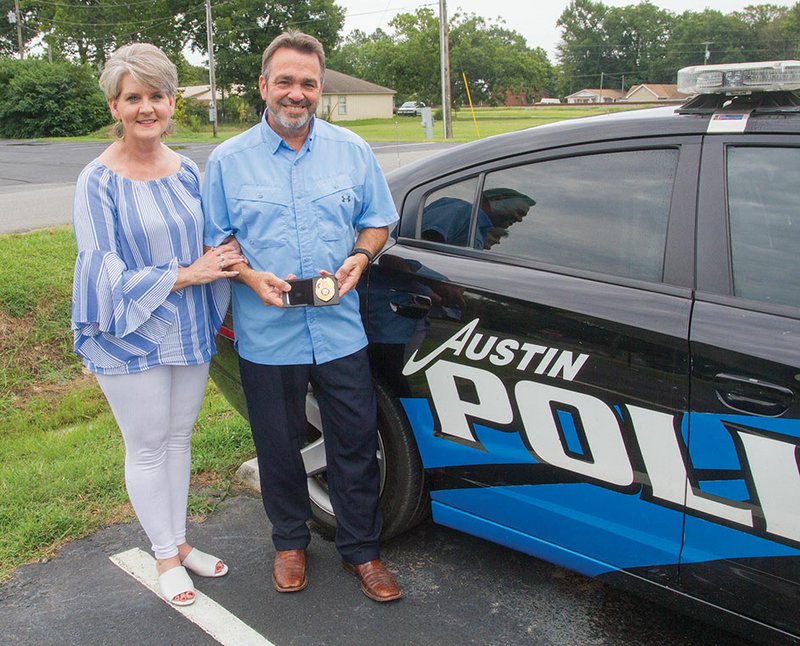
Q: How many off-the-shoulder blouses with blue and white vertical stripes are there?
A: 1